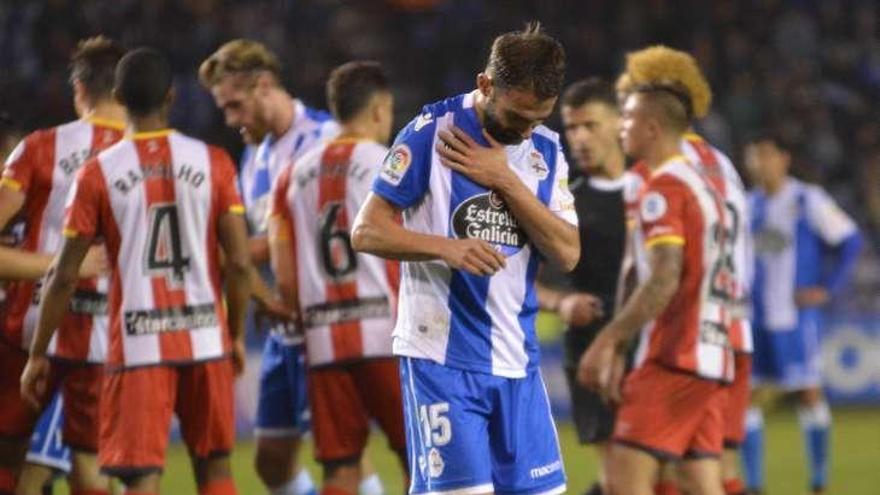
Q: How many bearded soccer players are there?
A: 2